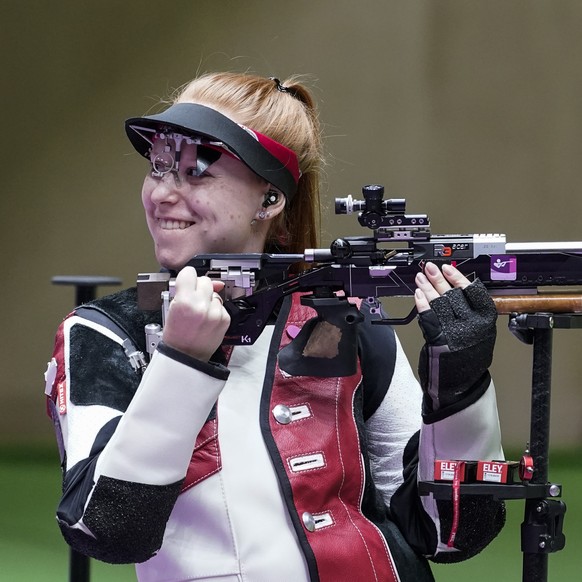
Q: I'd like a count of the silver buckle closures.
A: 2